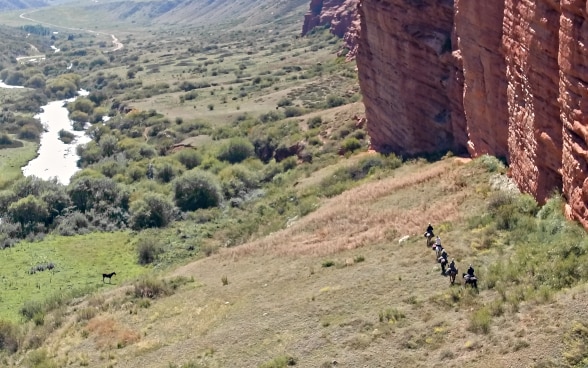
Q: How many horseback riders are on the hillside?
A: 5